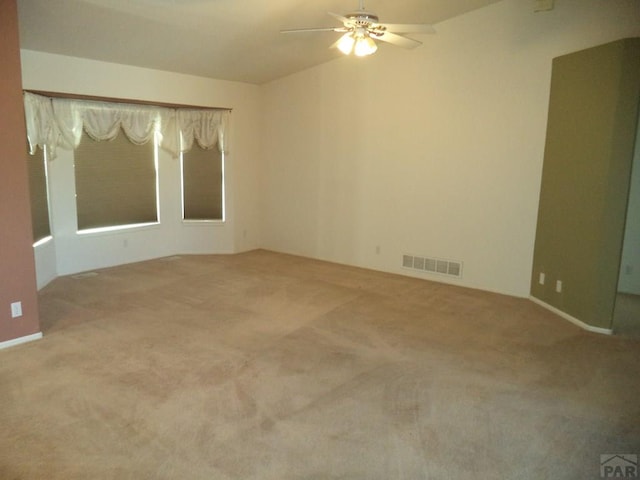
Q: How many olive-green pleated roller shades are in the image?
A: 3